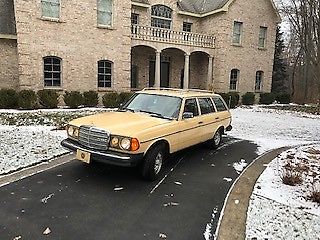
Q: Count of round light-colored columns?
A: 3